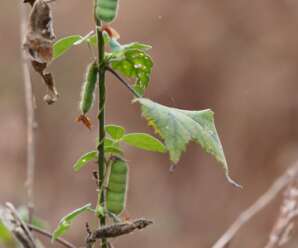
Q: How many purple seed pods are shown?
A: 0